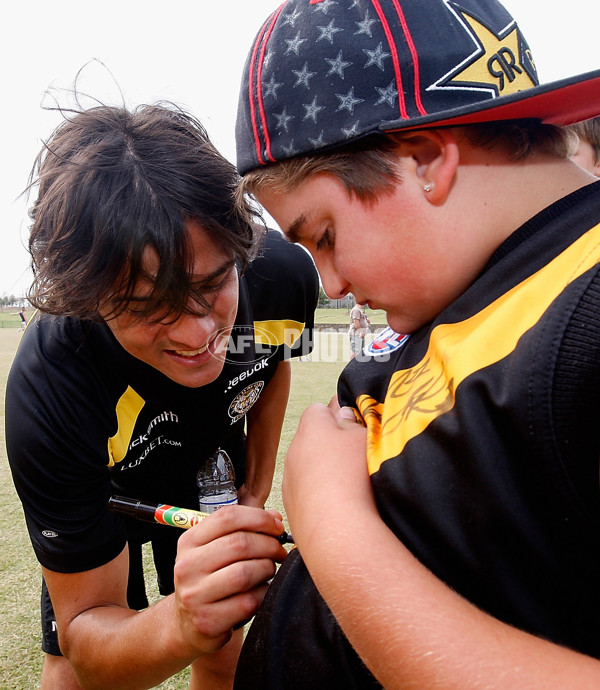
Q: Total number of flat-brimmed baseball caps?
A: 1